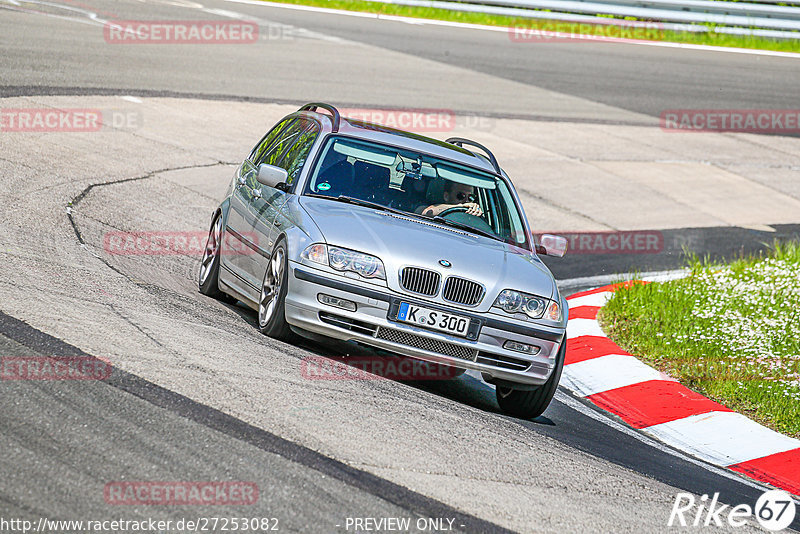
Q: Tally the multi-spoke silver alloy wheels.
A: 2